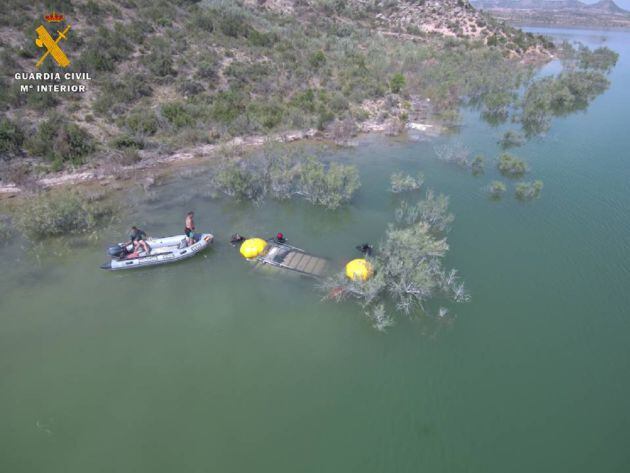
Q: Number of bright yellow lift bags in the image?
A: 2